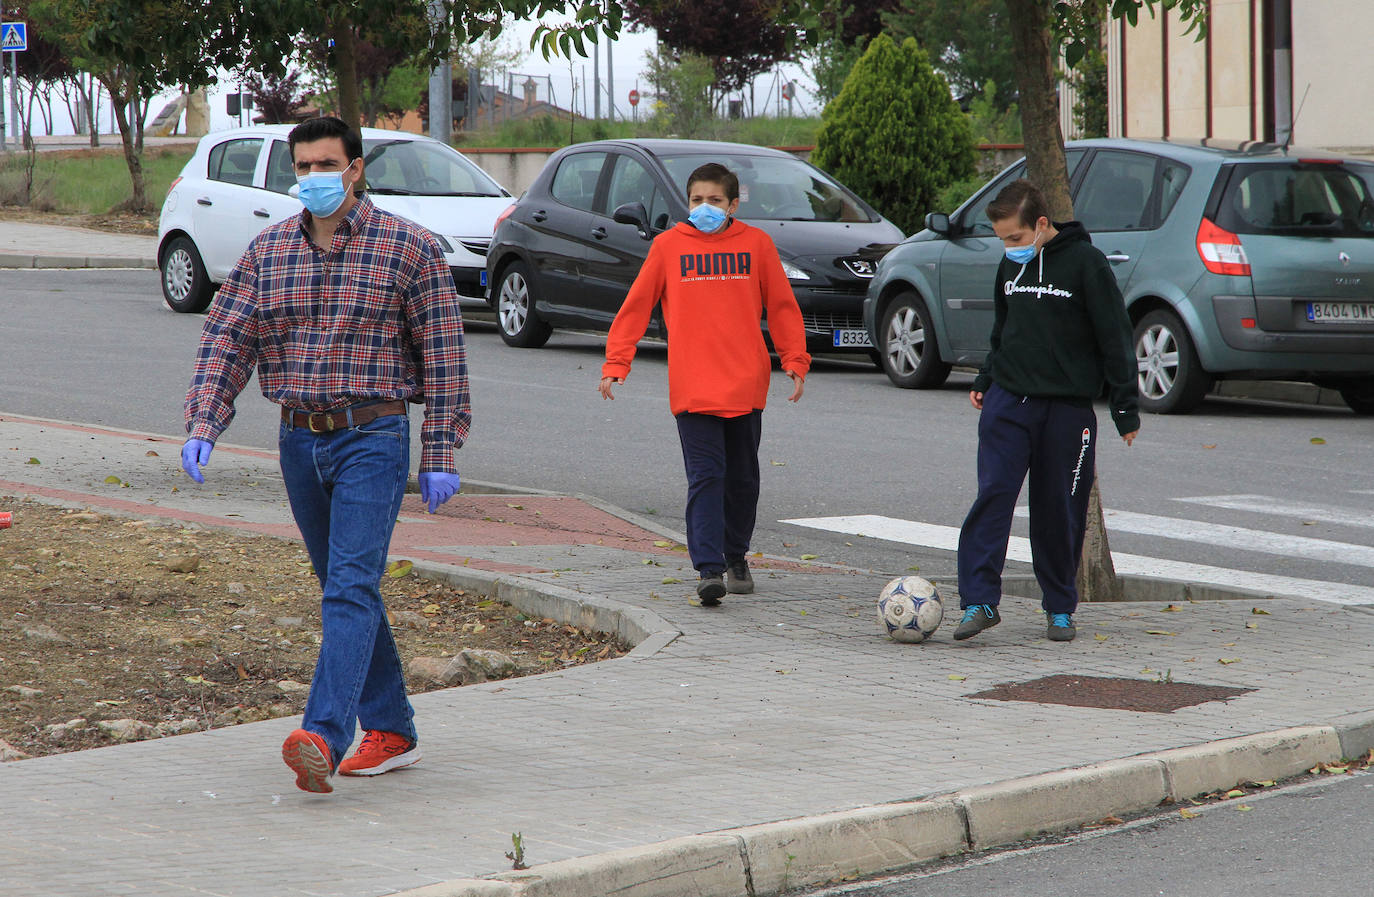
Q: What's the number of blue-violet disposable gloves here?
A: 2